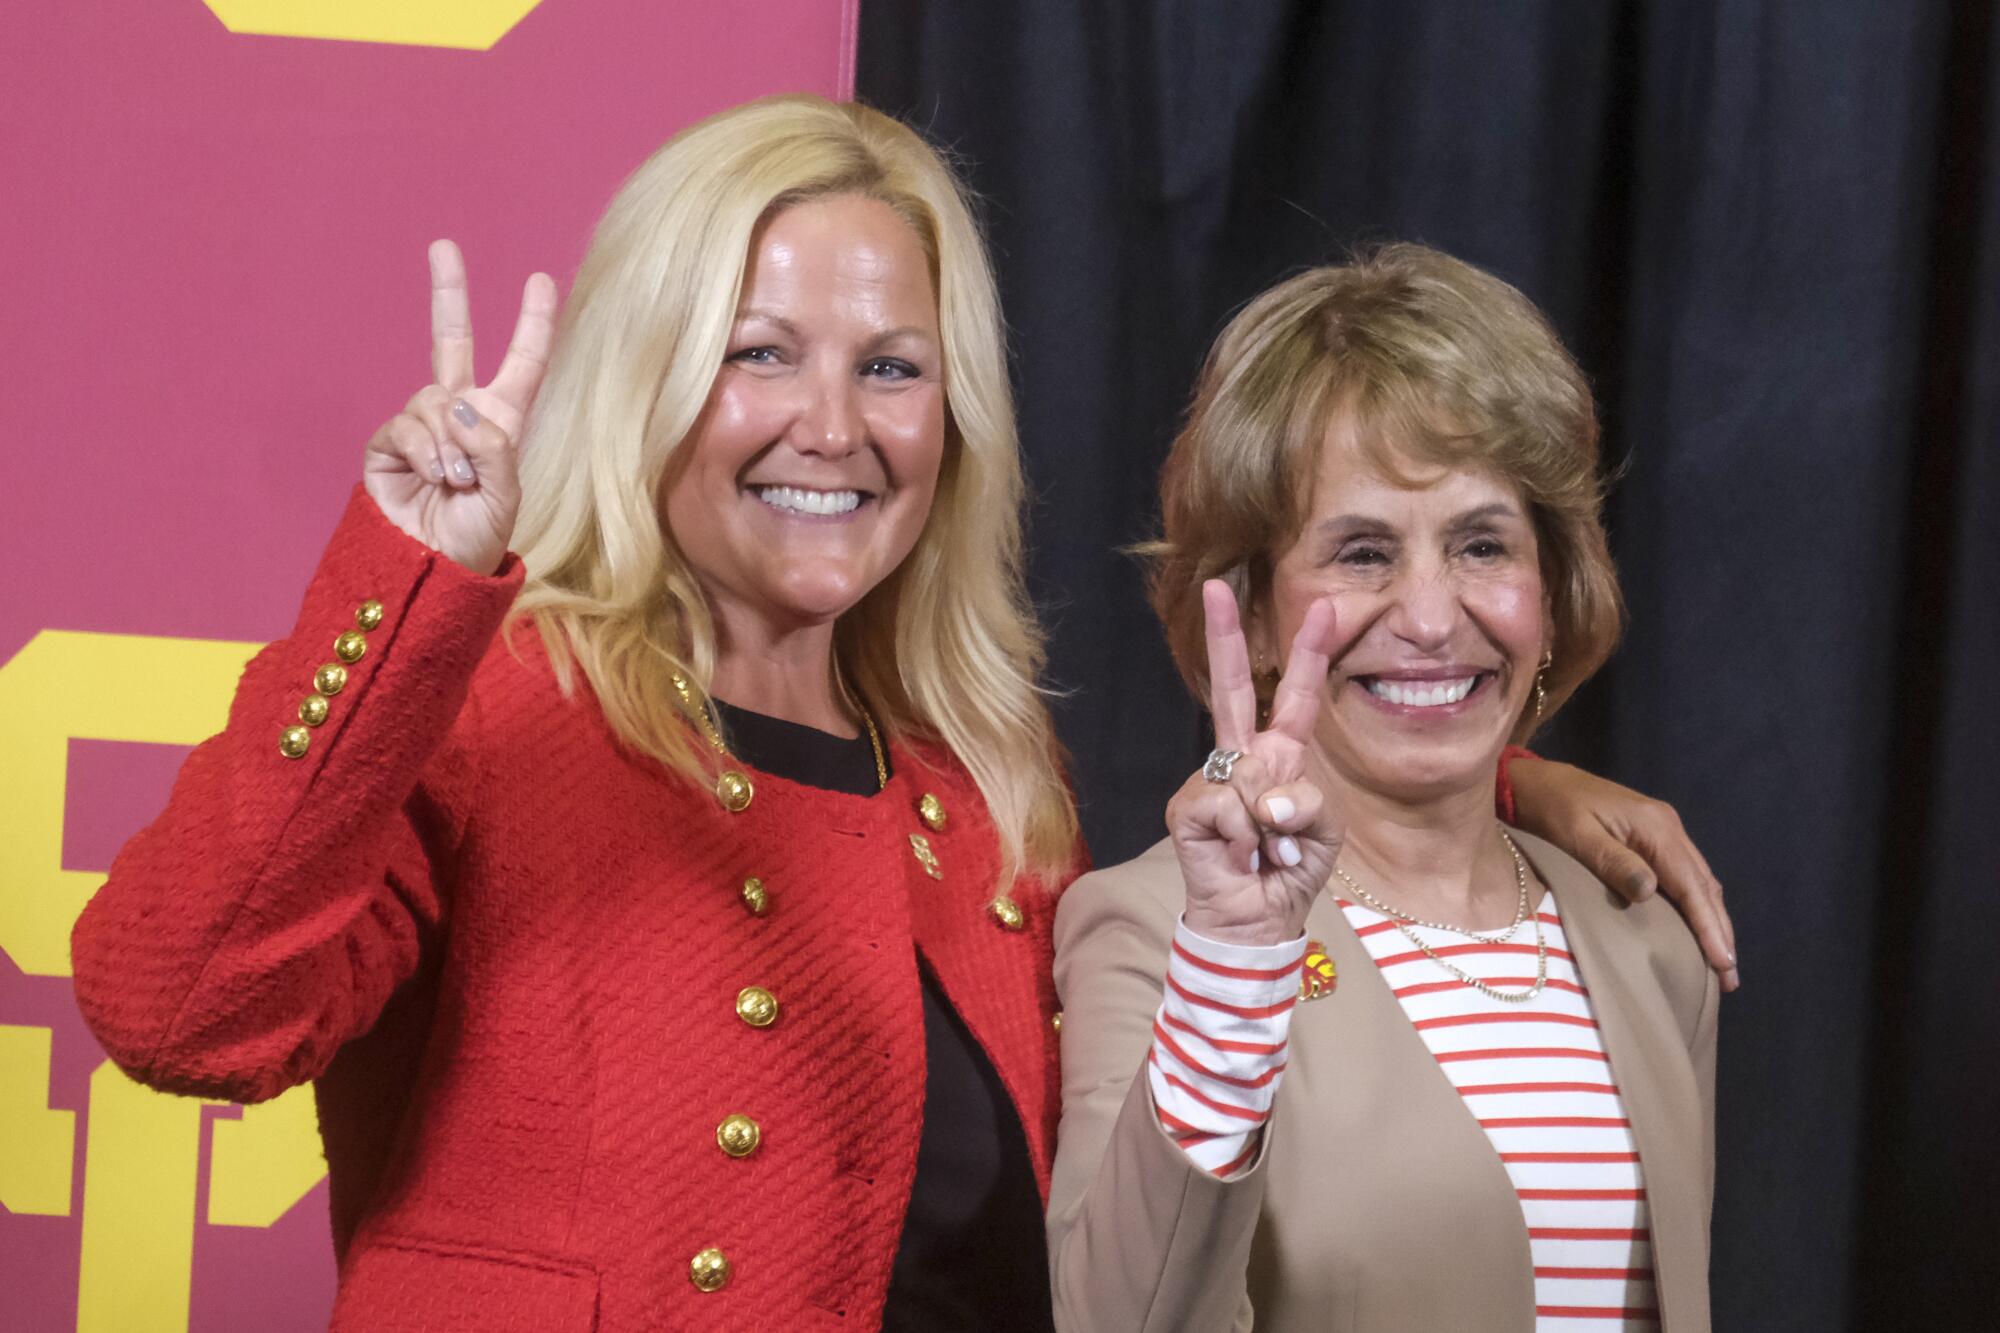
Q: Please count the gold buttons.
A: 13